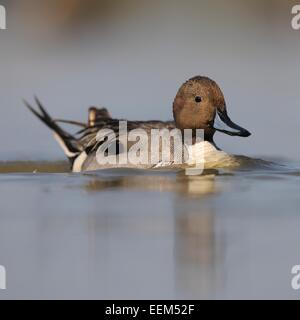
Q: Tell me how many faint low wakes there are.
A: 1